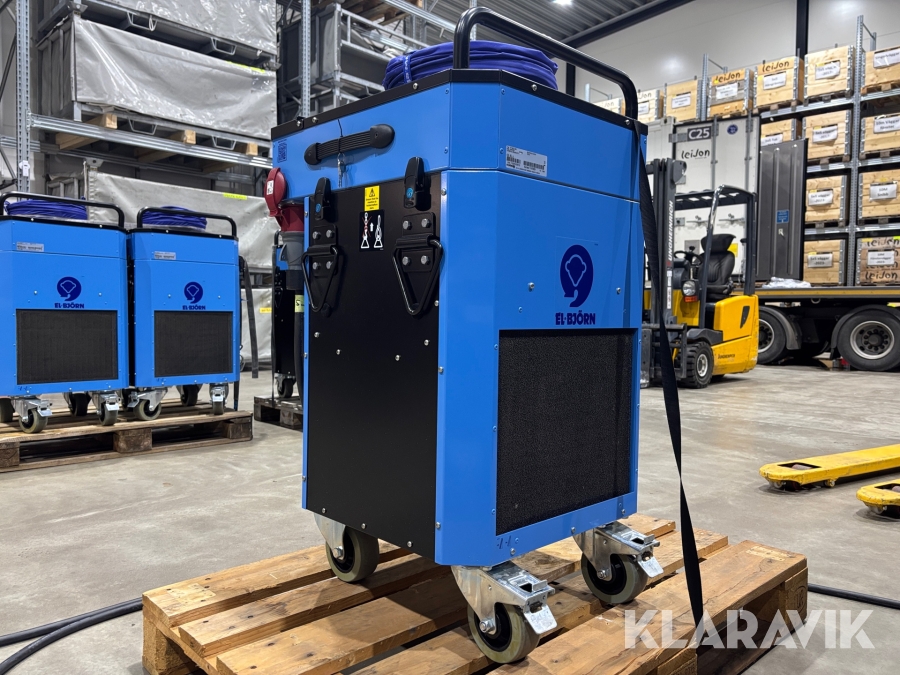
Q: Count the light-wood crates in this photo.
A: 14